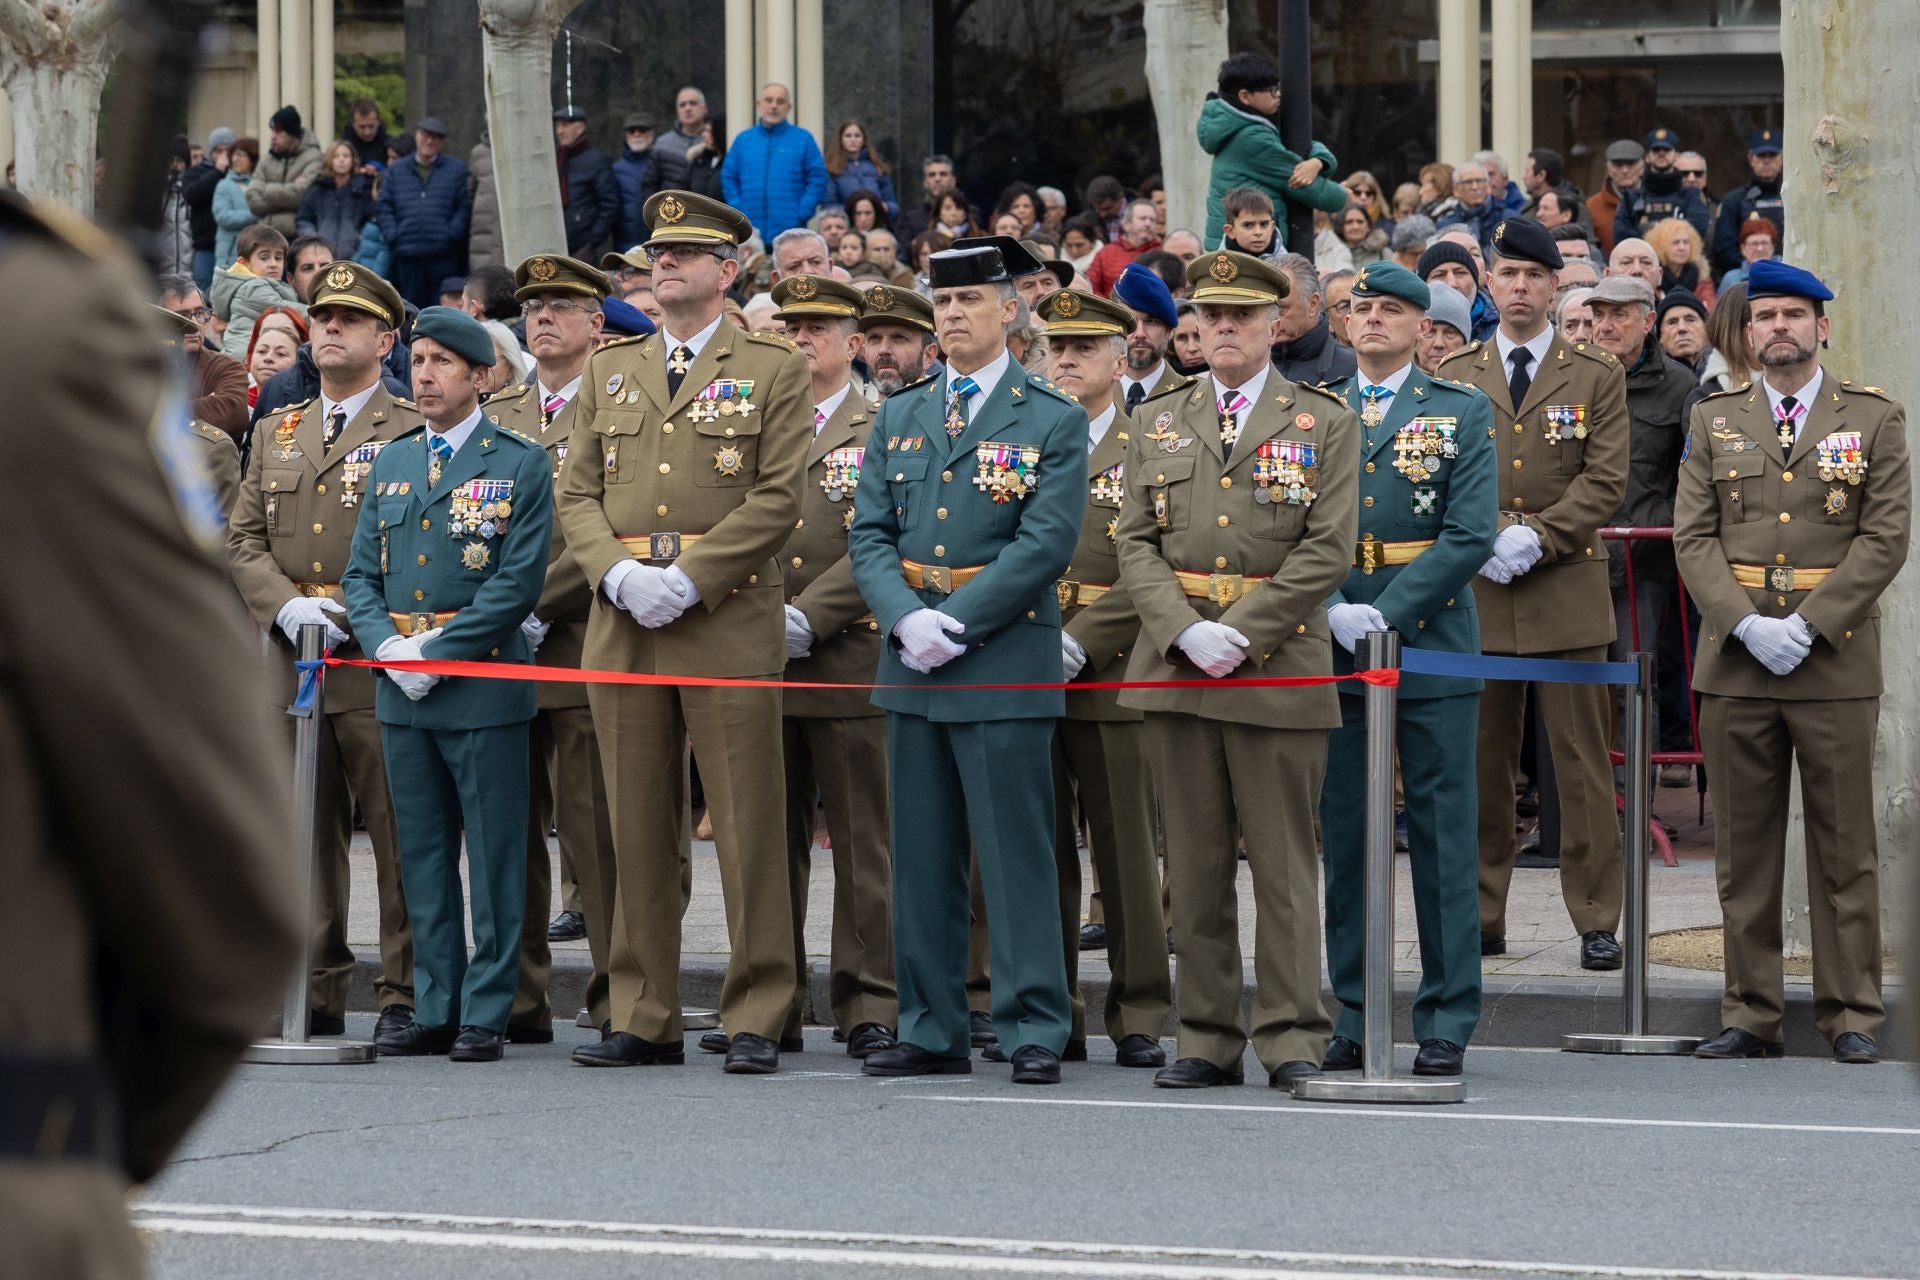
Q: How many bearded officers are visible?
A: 3